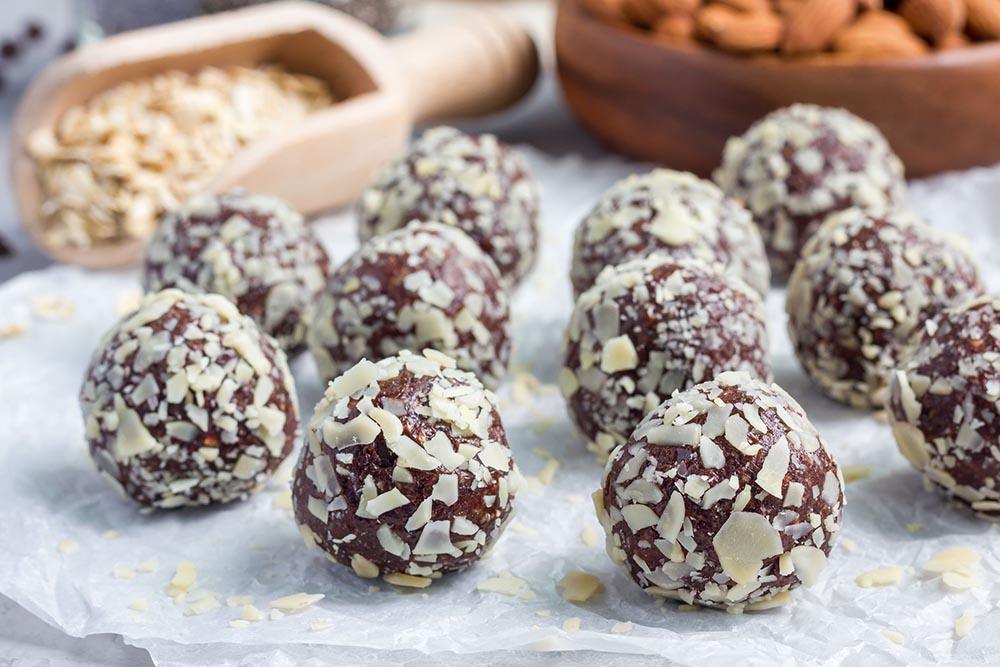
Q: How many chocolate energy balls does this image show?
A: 11